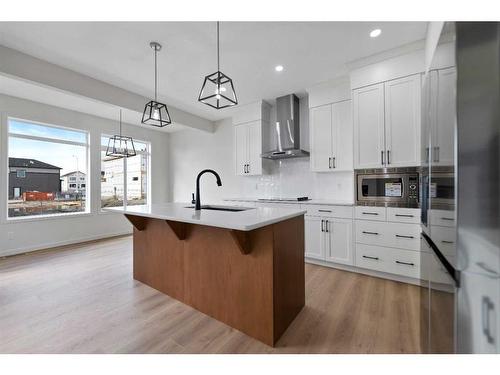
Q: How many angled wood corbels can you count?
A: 3